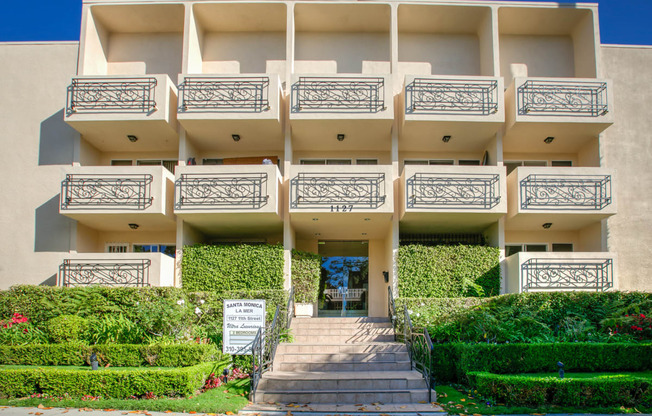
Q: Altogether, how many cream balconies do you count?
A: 12